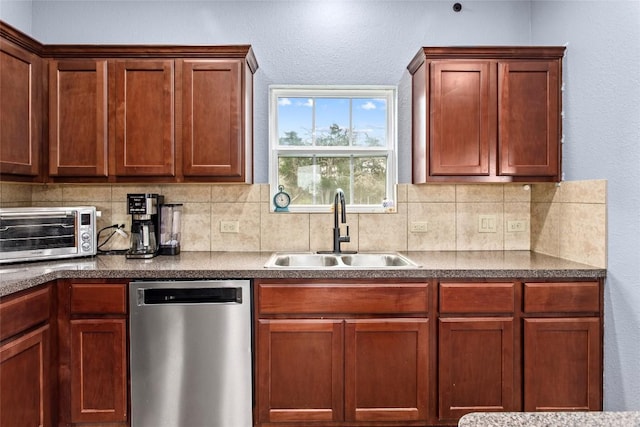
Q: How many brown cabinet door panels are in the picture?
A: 12